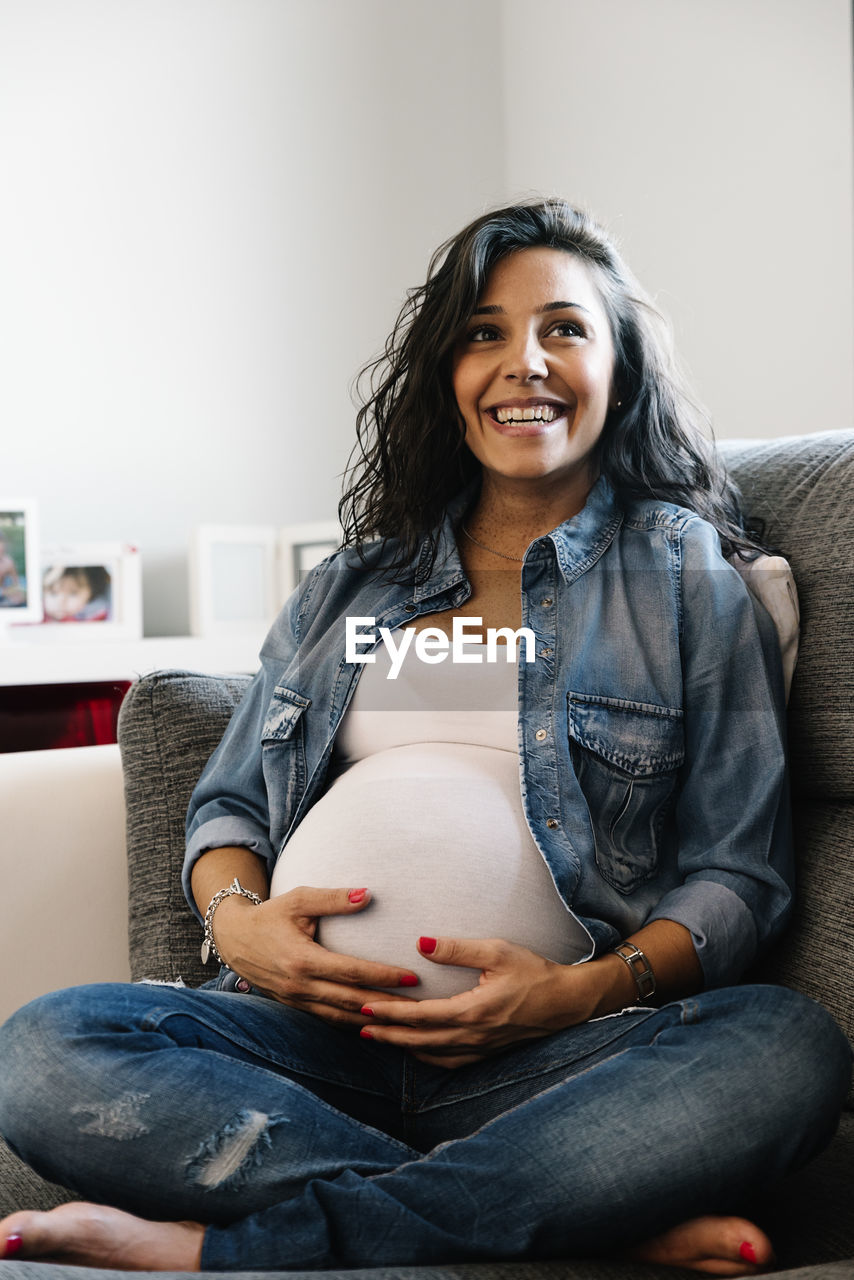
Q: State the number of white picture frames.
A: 4